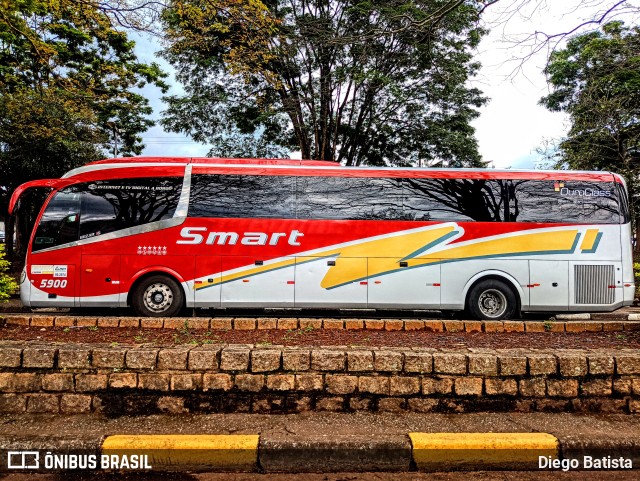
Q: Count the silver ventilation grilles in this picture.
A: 1